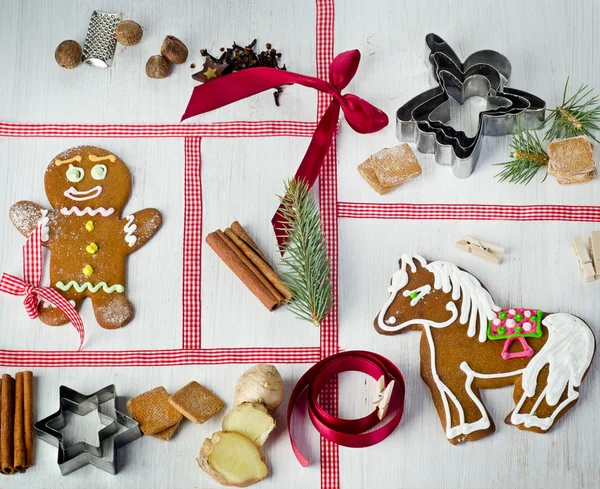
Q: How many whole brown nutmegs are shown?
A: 4